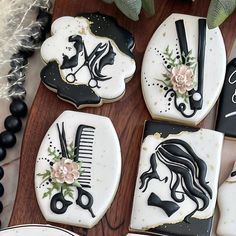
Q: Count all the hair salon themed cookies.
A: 4